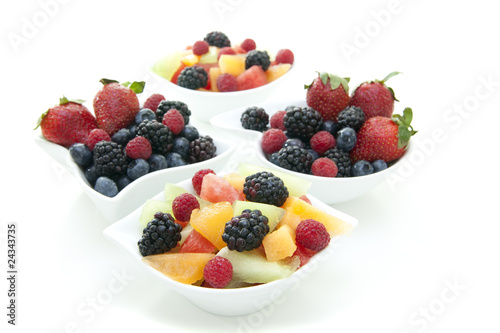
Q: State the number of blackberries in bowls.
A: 15